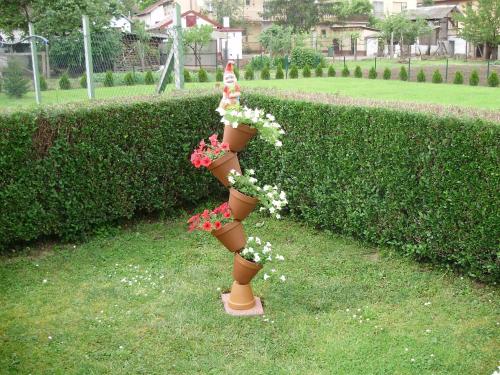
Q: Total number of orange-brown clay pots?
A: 6